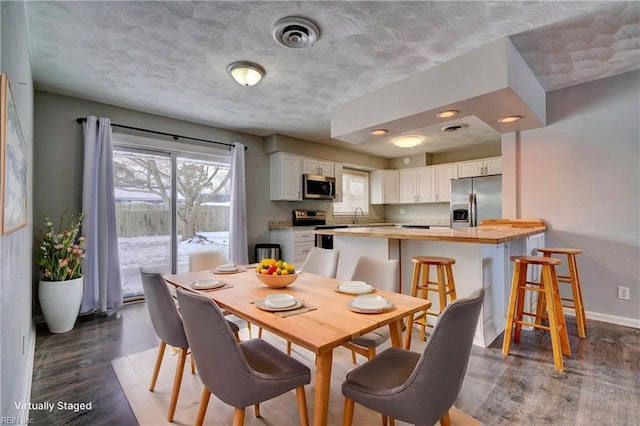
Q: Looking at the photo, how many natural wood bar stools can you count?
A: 3